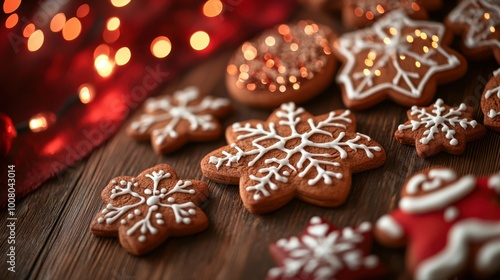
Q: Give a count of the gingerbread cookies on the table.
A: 11